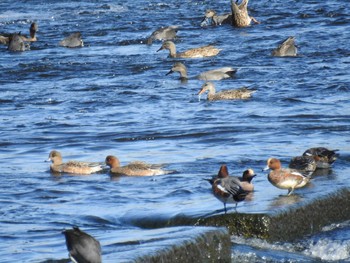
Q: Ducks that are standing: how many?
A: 2